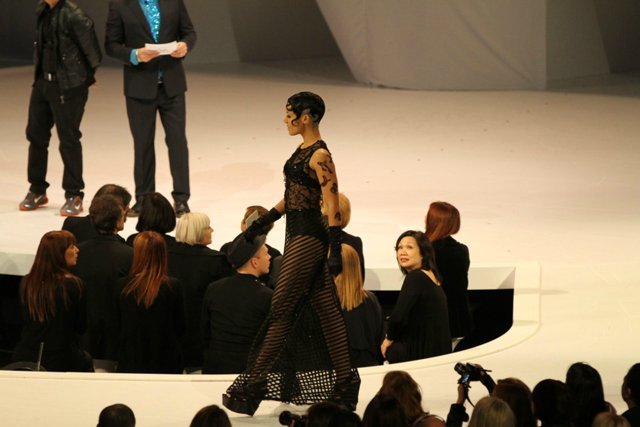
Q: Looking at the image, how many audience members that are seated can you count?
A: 12